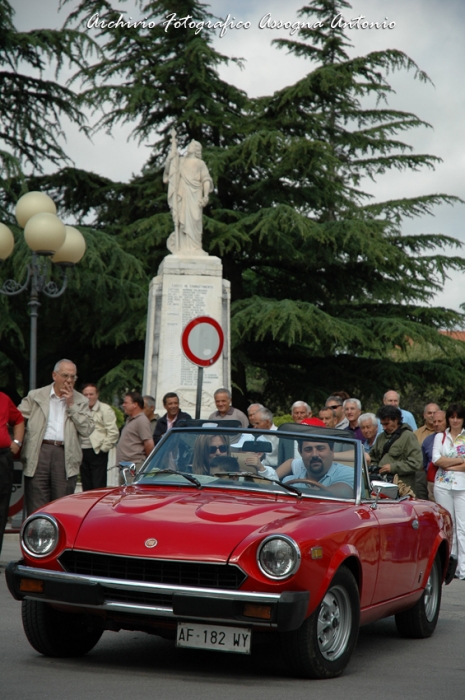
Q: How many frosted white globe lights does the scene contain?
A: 4